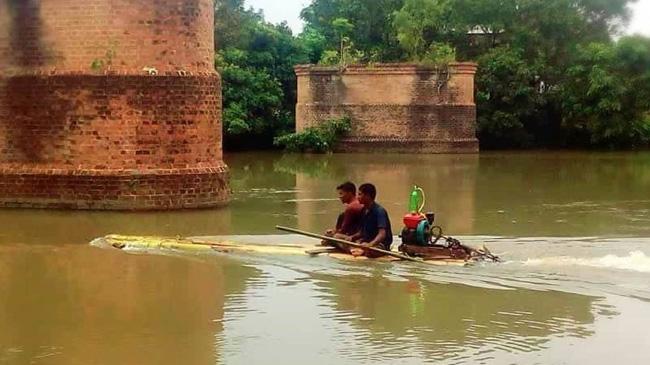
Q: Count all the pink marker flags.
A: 0